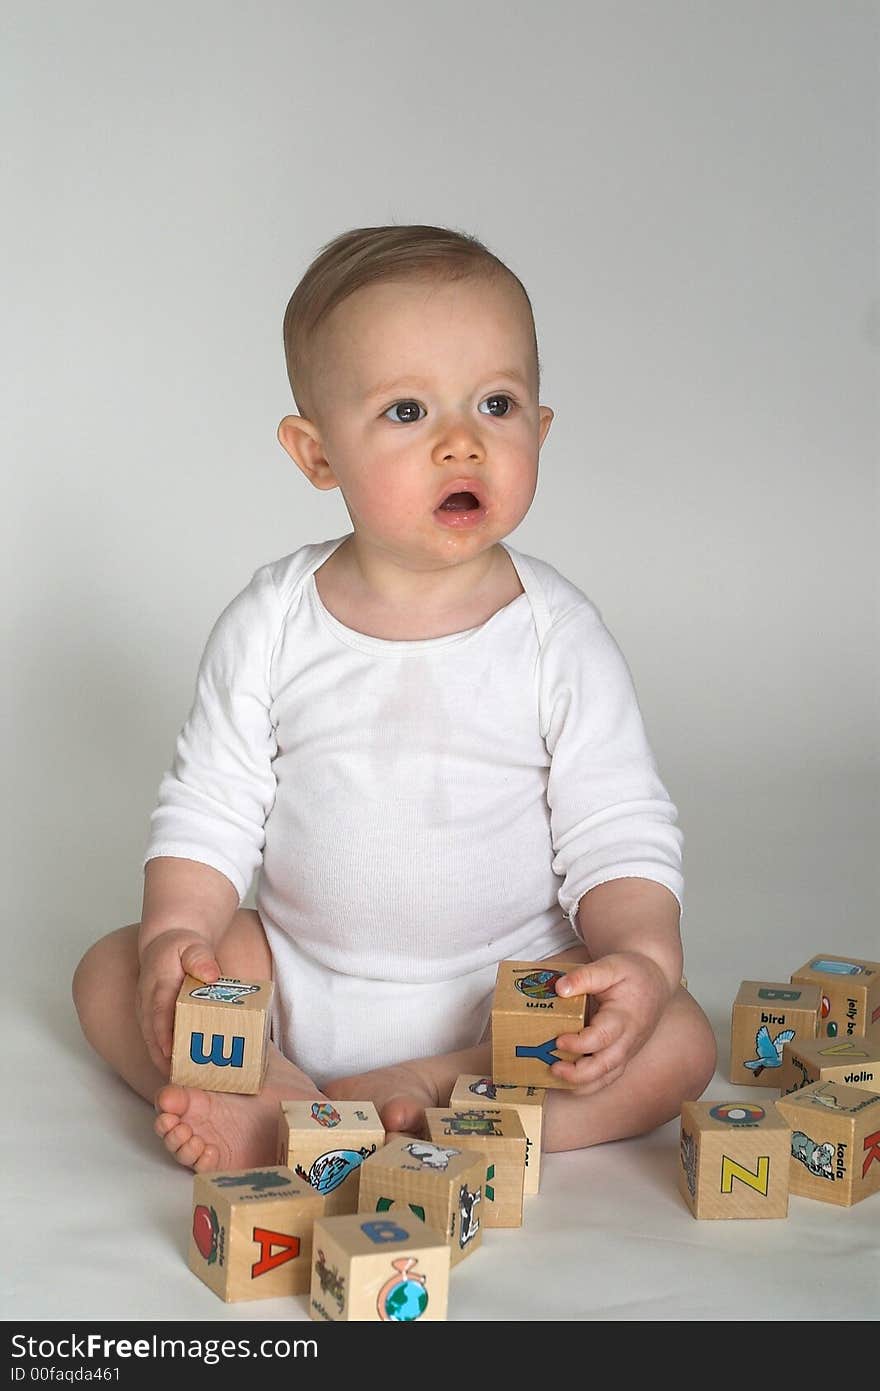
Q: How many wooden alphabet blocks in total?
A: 13